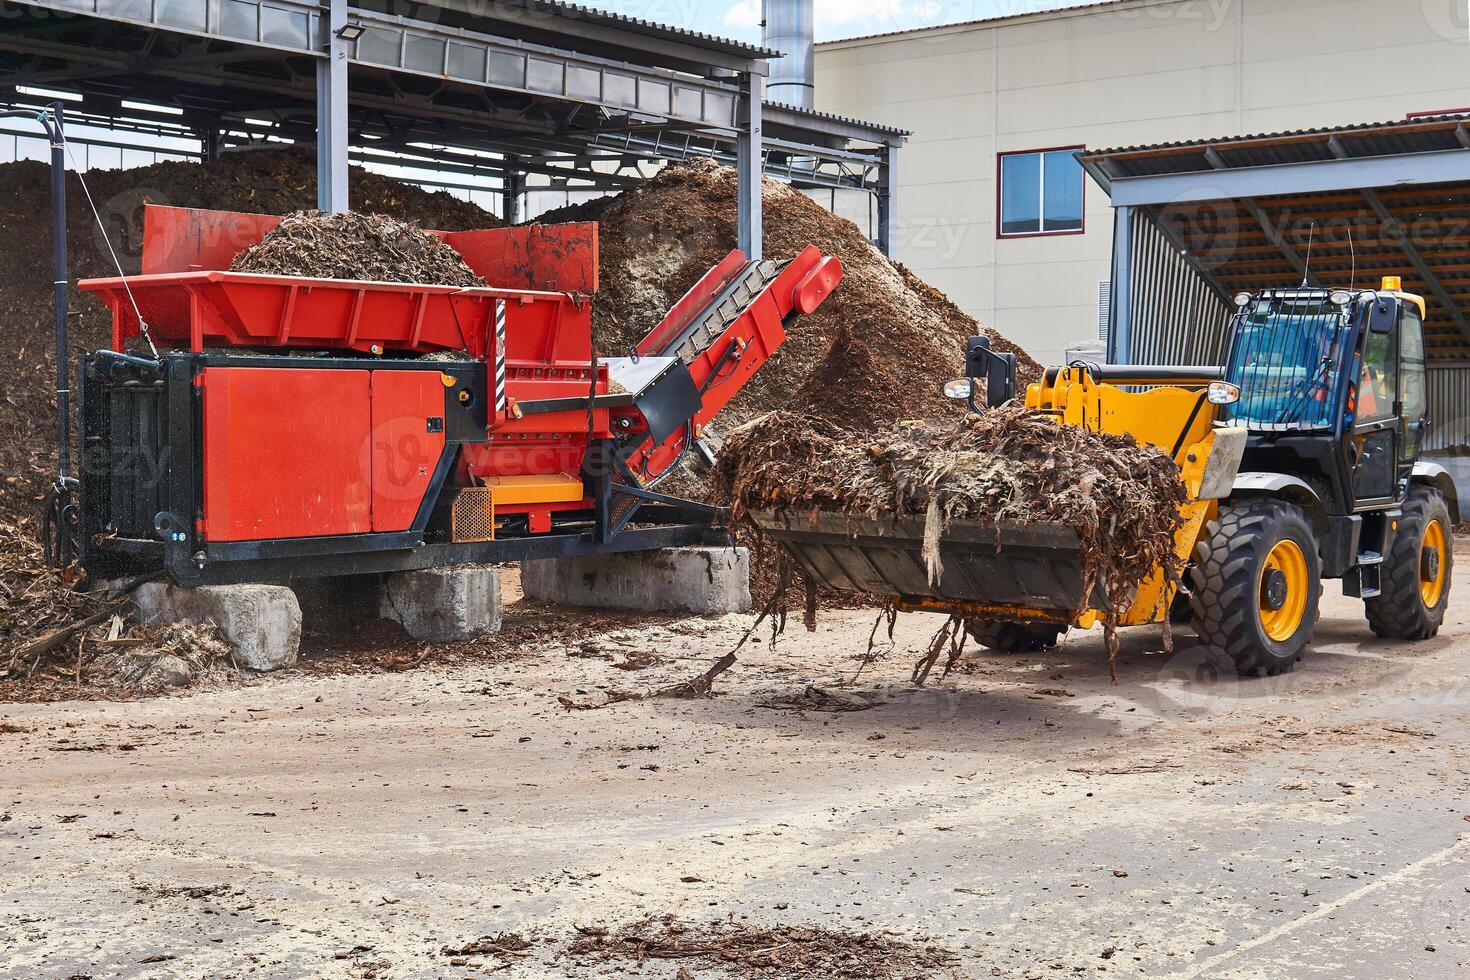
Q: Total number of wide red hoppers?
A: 1